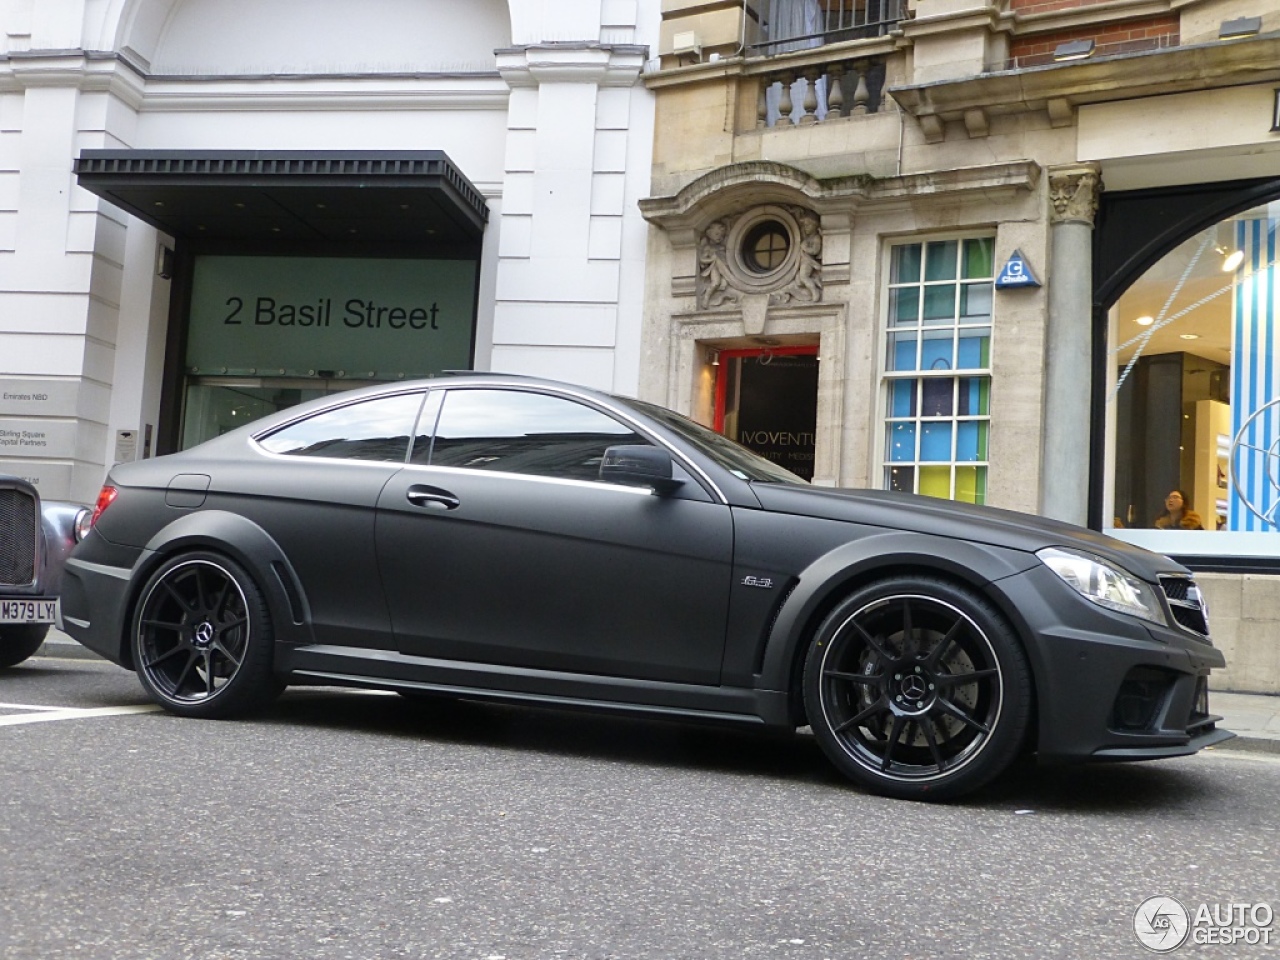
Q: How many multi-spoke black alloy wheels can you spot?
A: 2